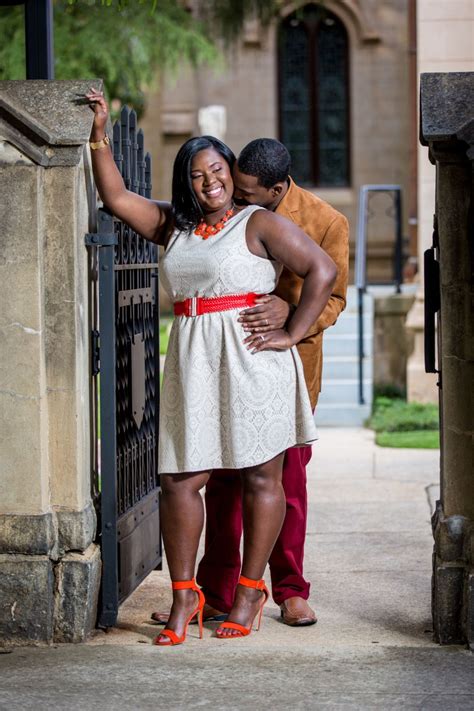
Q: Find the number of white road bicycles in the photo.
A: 0